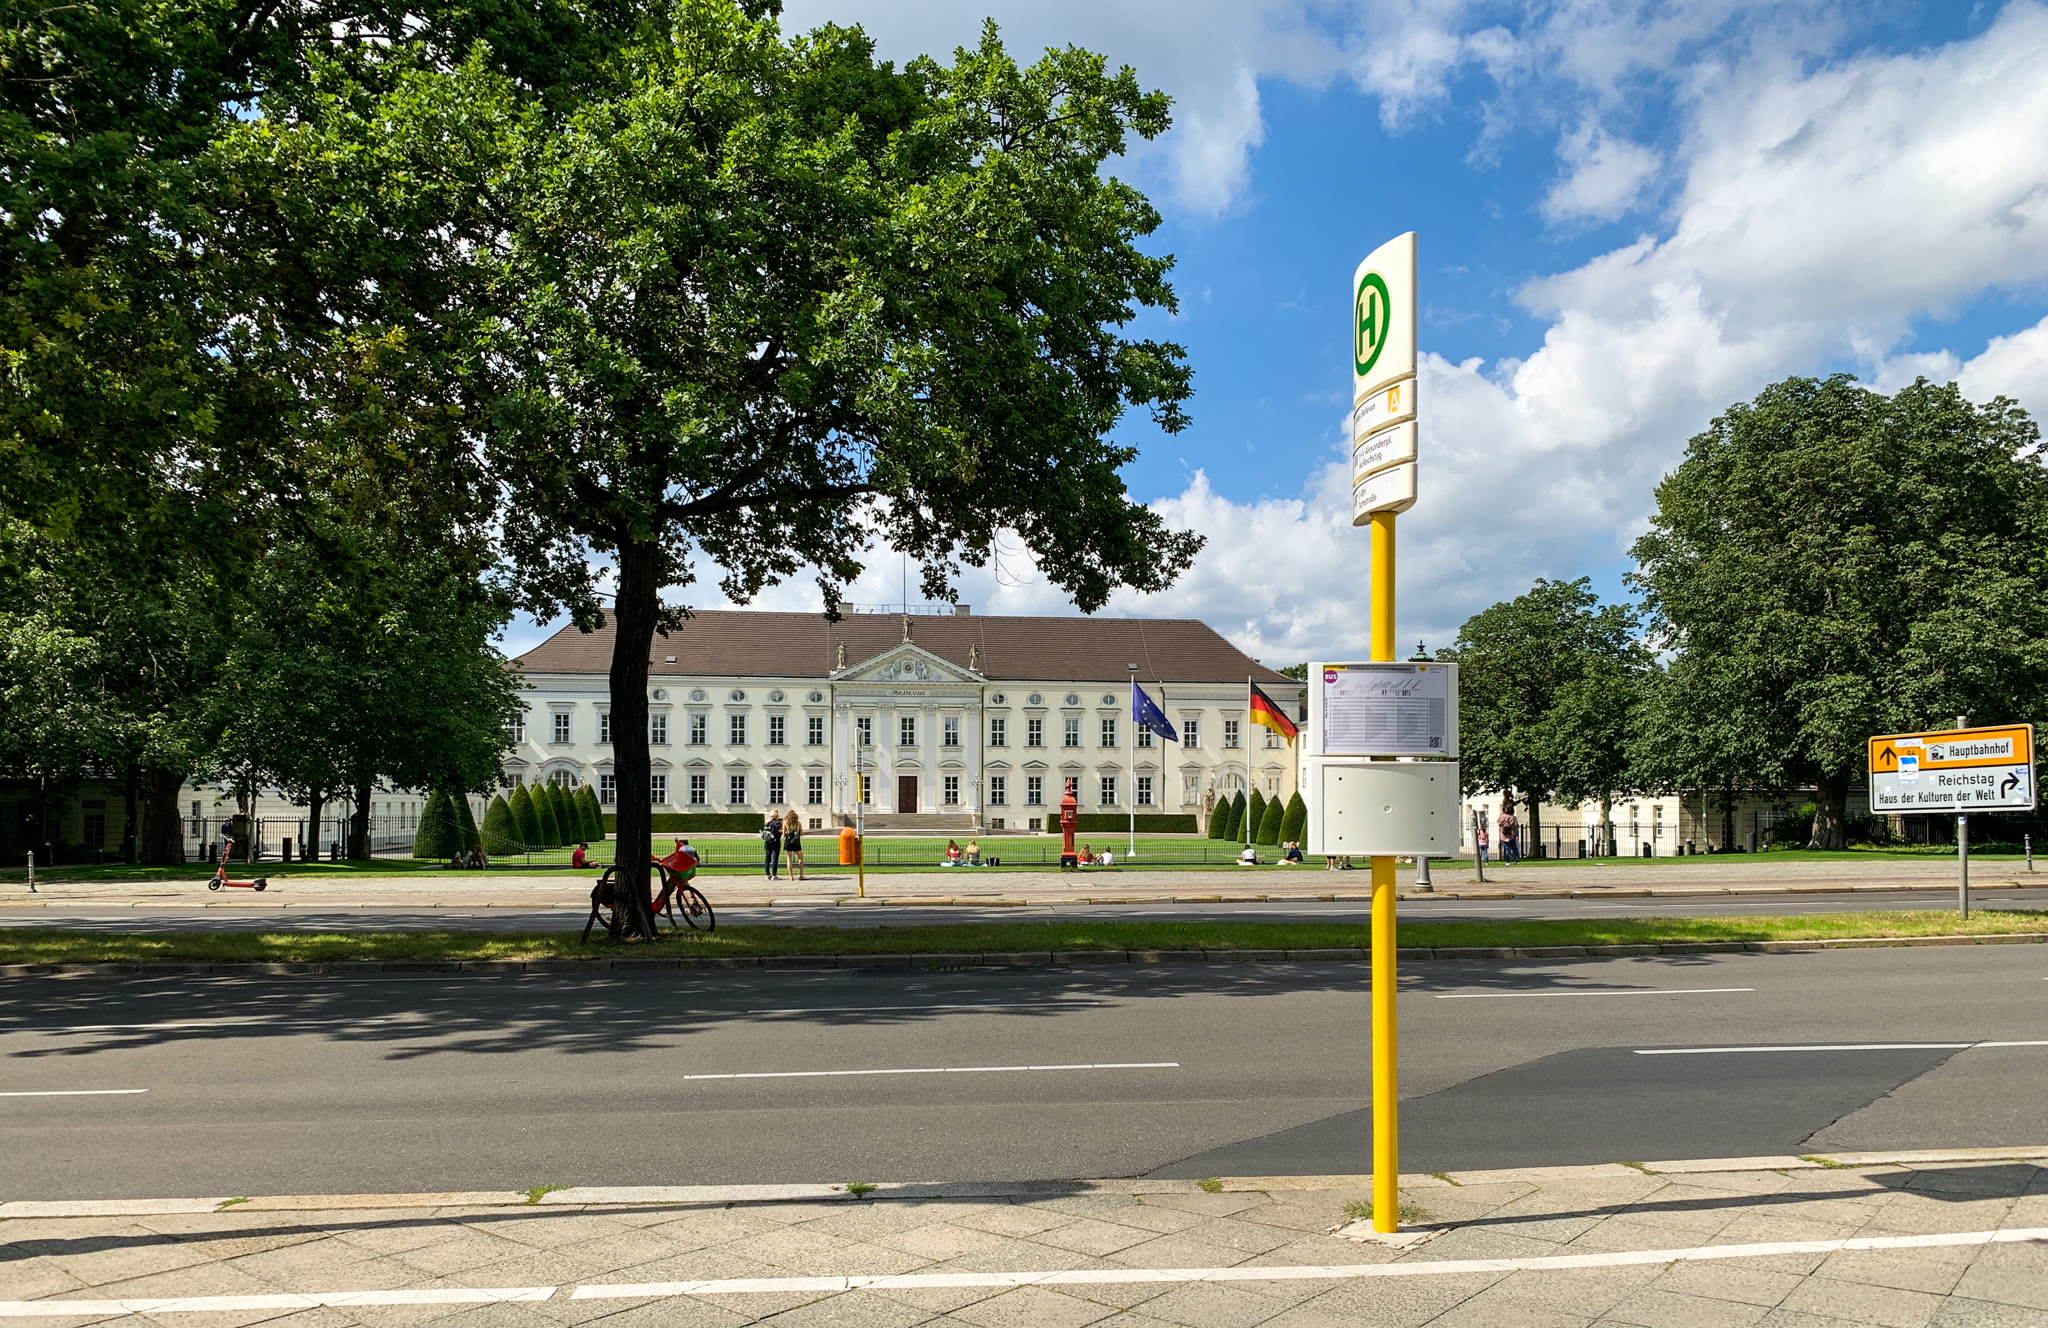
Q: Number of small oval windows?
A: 9